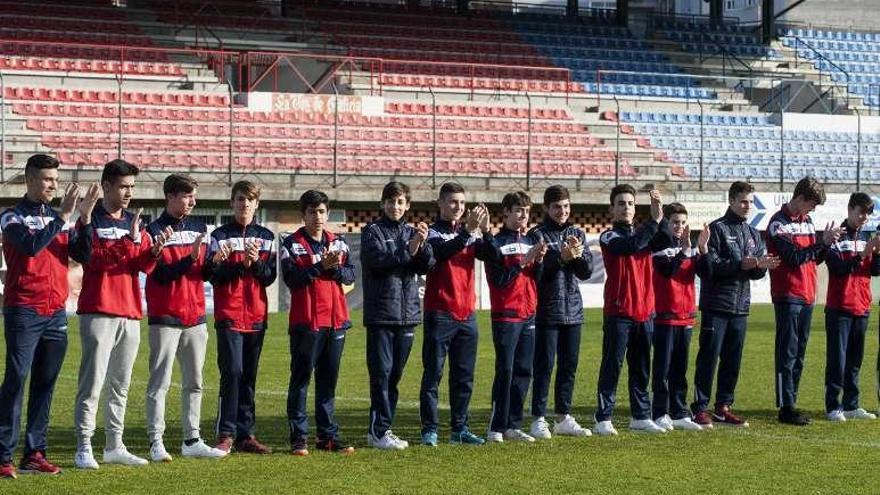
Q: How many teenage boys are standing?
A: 14